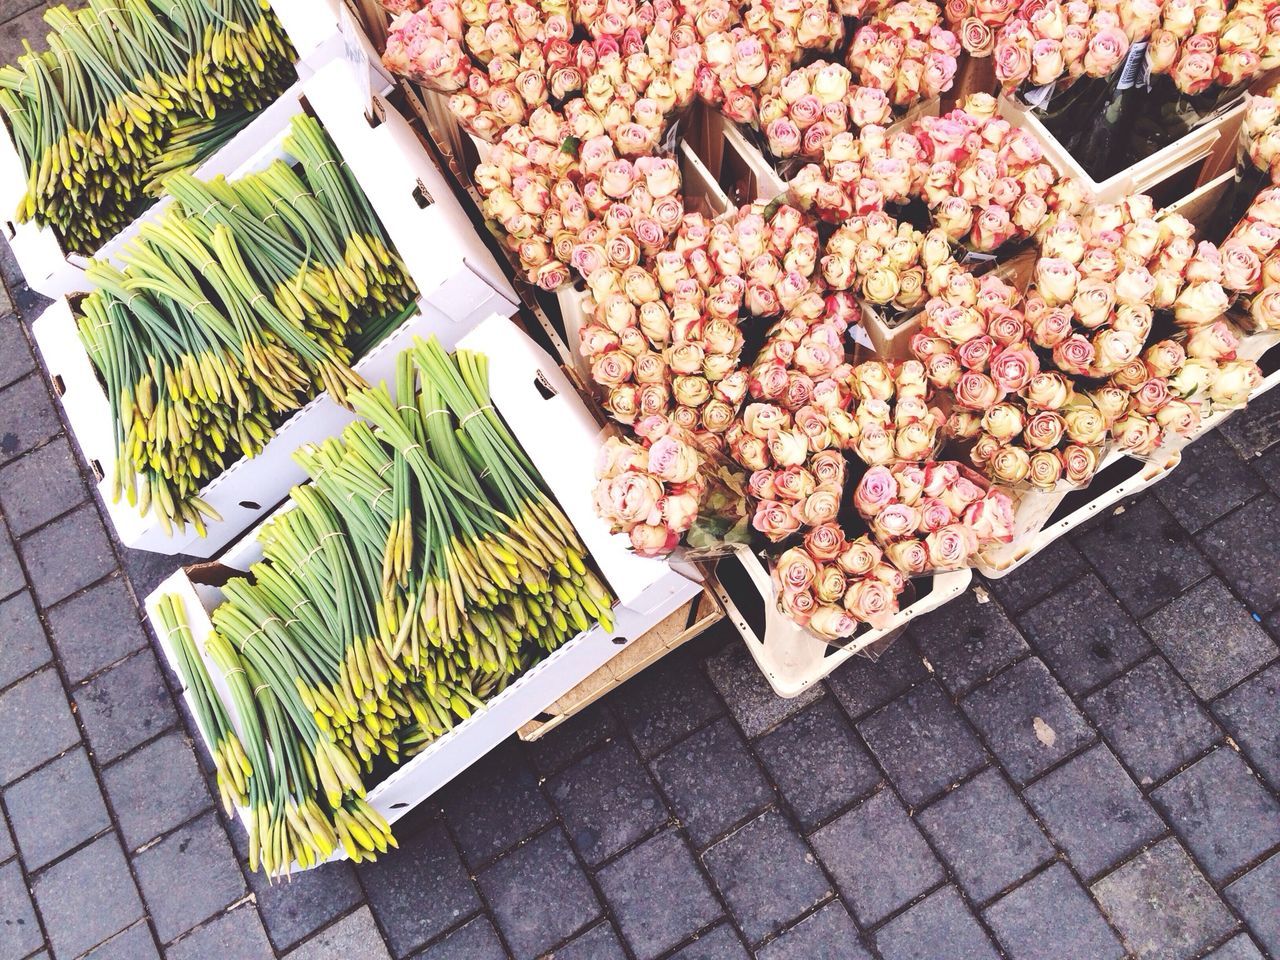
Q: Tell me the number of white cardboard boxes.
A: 3